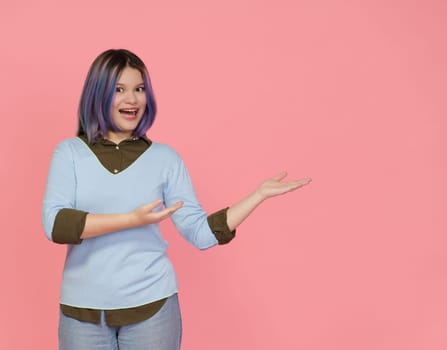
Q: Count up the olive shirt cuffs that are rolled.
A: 2